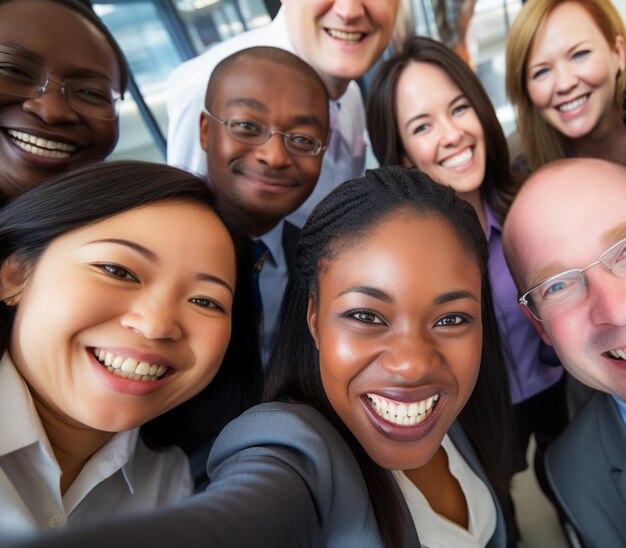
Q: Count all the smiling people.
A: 8